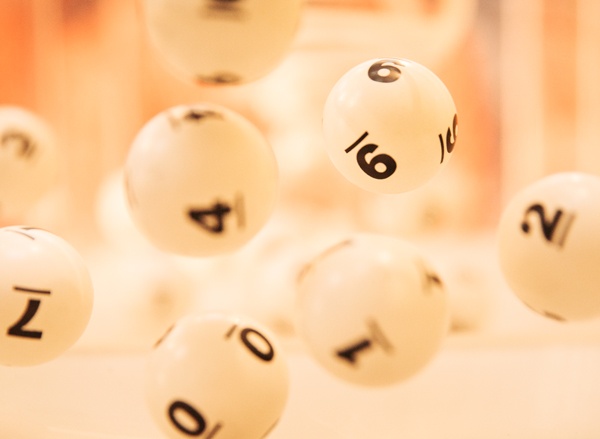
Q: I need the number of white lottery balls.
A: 8